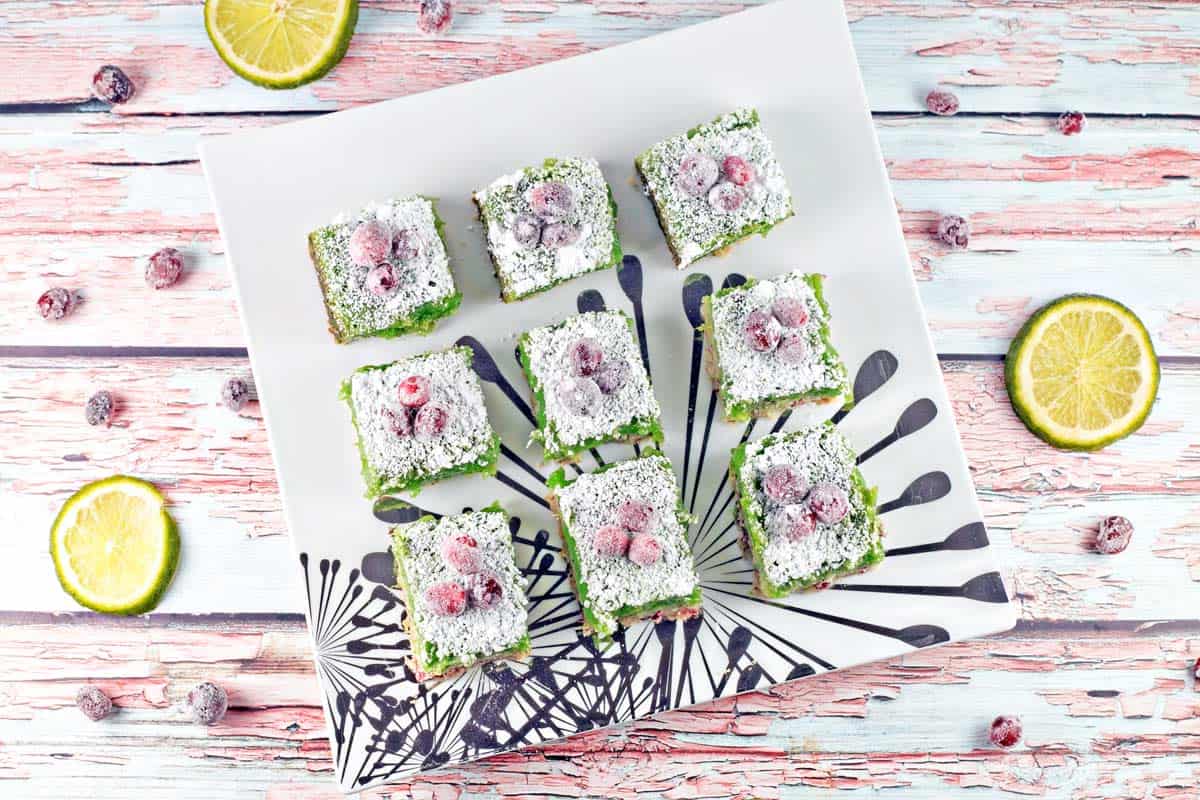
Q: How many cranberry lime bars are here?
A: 9